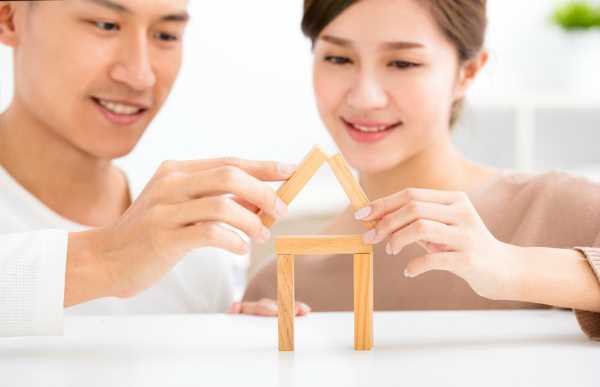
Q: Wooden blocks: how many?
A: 5